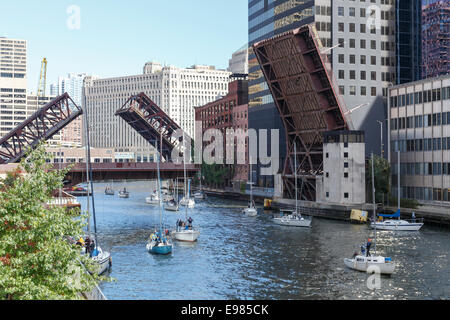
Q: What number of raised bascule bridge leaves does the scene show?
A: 3